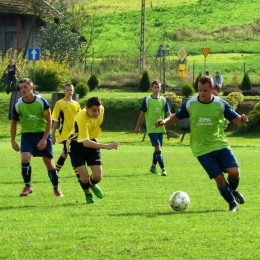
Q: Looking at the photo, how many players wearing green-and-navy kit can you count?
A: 3